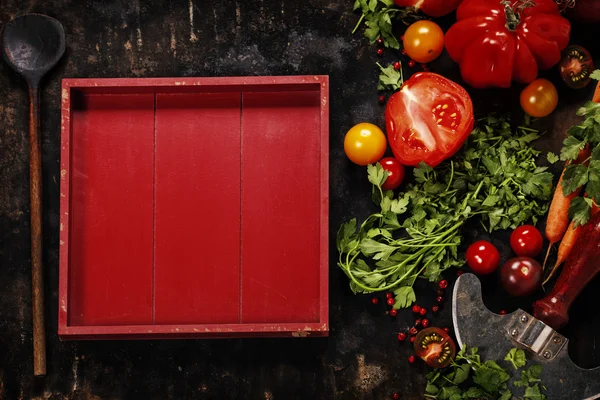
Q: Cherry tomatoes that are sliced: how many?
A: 2